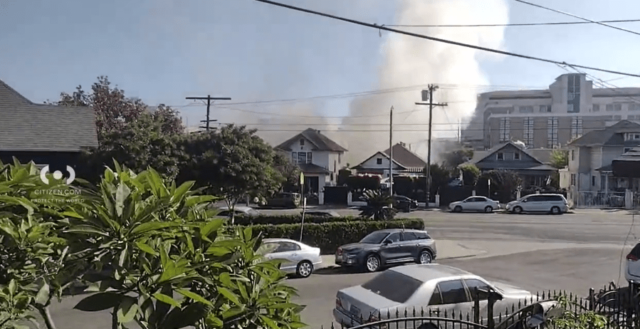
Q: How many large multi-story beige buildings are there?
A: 1